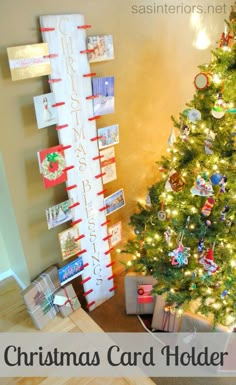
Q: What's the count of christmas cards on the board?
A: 12